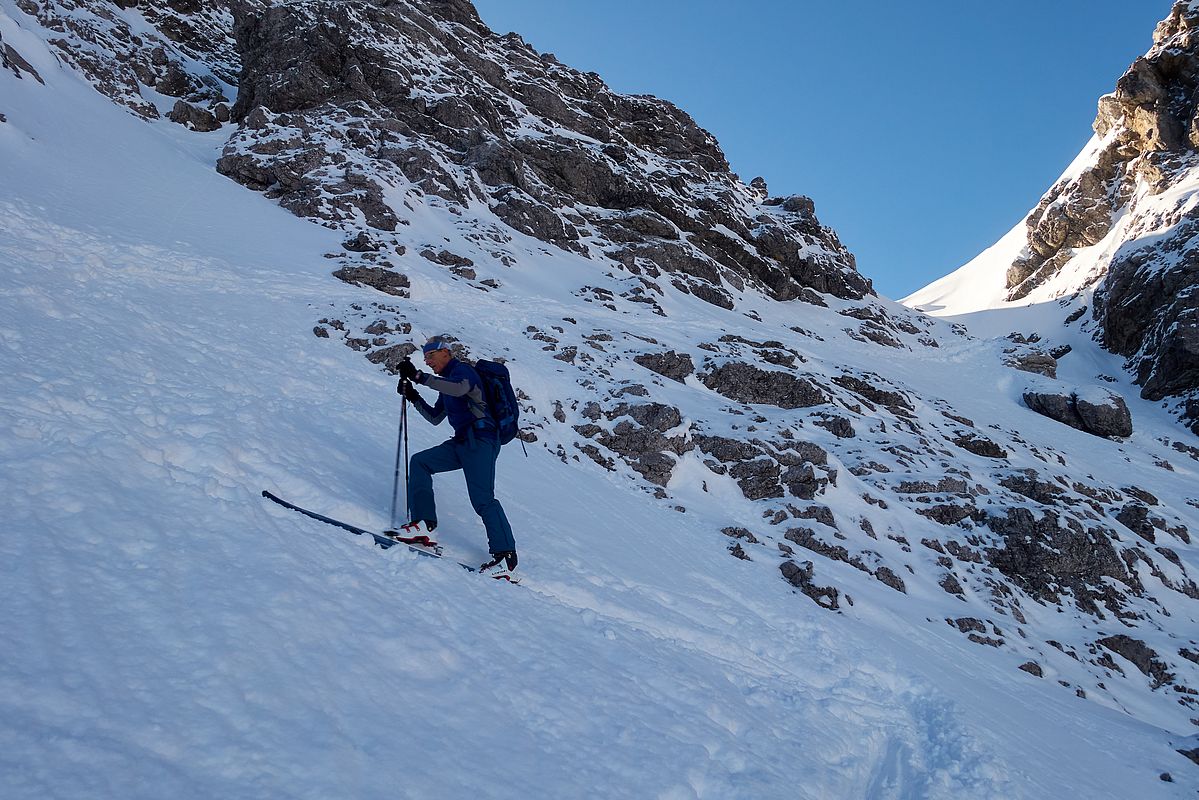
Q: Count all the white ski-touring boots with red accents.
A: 2